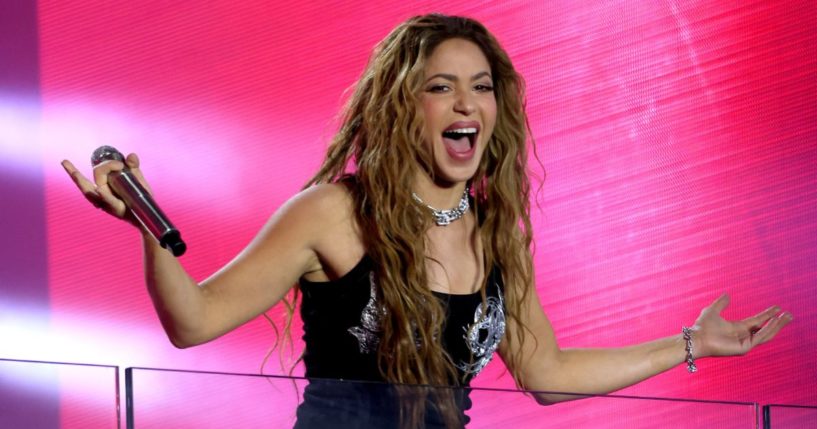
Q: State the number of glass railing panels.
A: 3